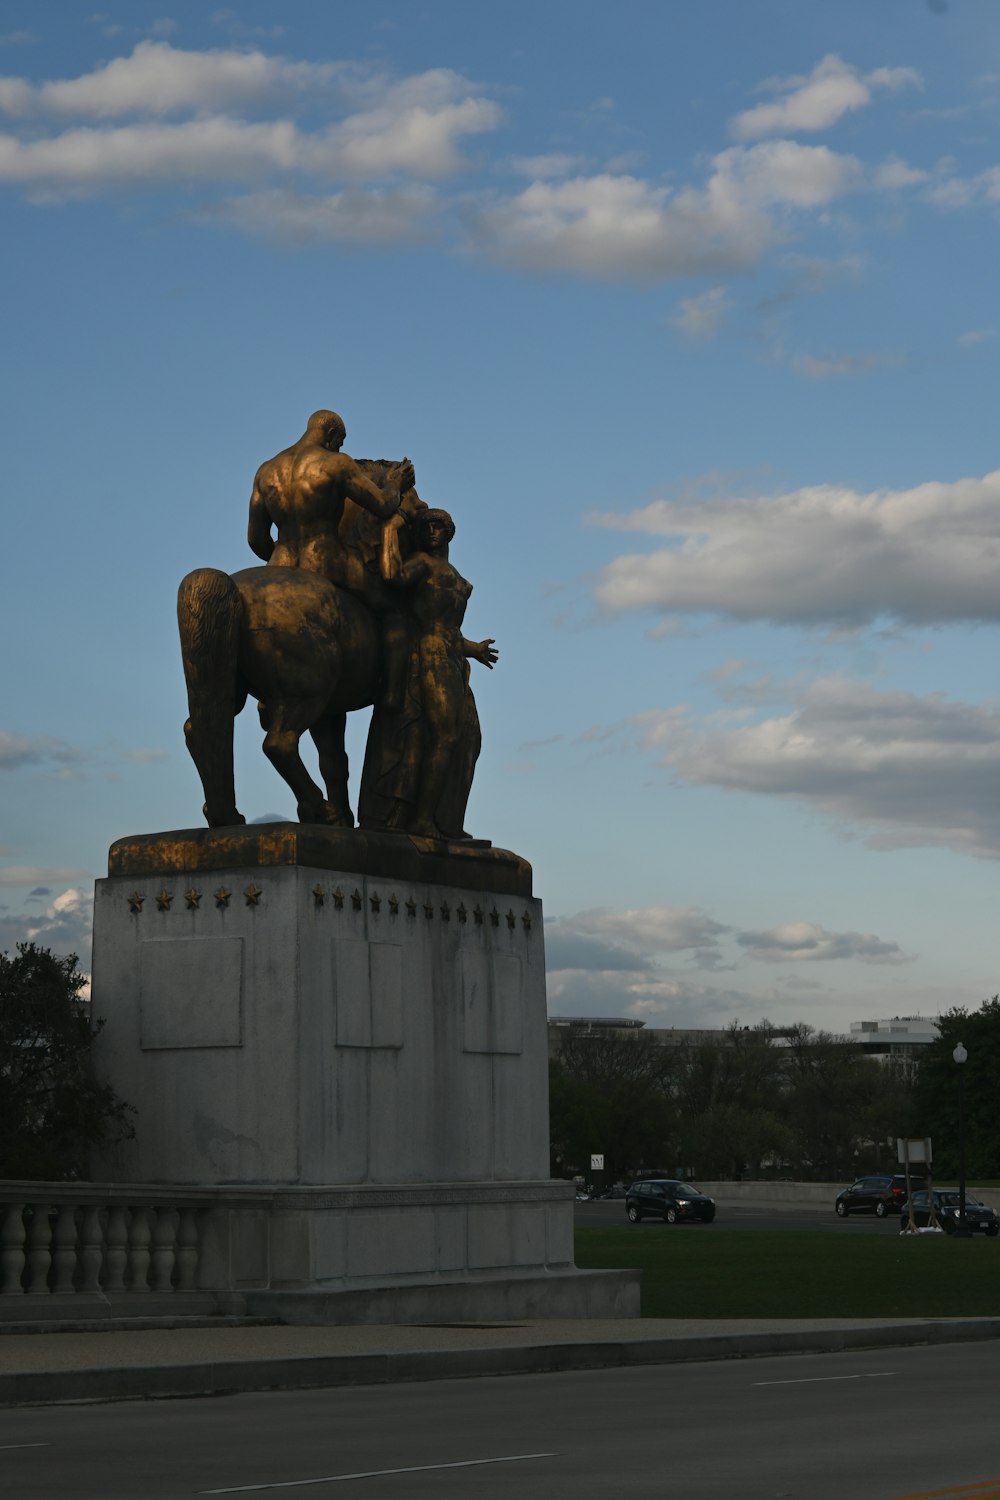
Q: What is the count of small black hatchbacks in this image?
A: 2